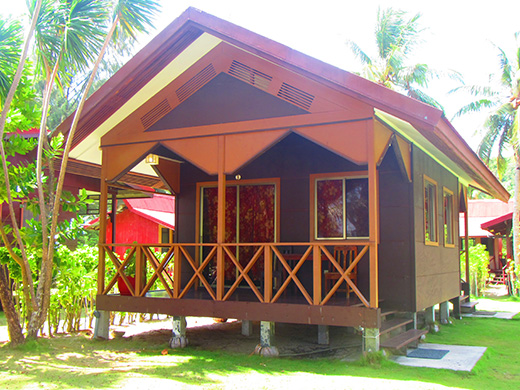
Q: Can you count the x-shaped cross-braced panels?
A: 6